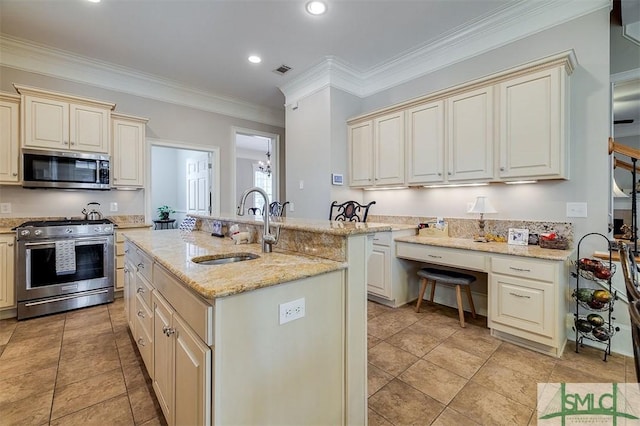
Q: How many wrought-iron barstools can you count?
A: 2